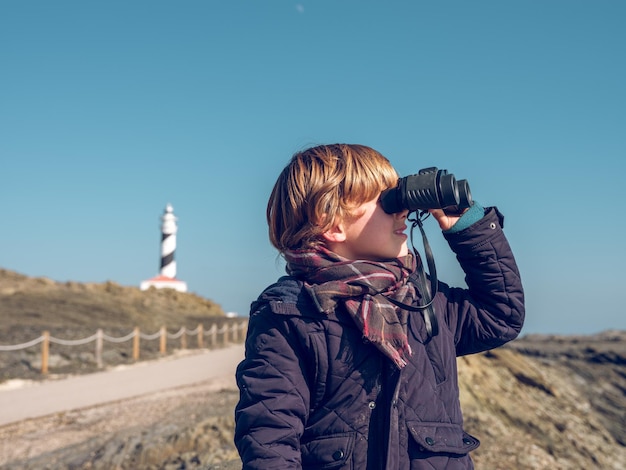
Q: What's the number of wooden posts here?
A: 10